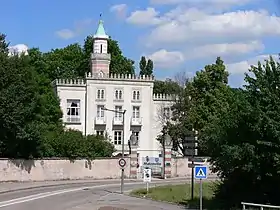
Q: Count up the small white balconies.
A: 3